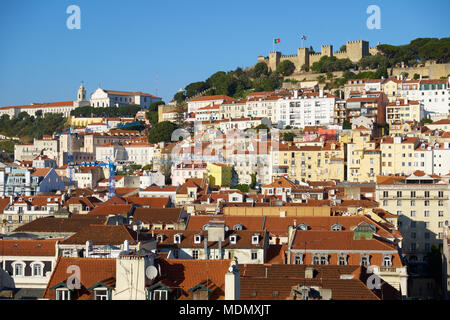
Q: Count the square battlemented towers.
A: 4